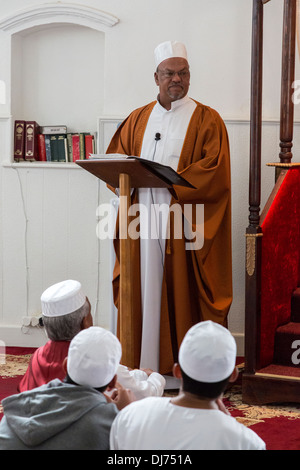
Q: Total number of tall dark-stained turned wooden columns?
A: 2